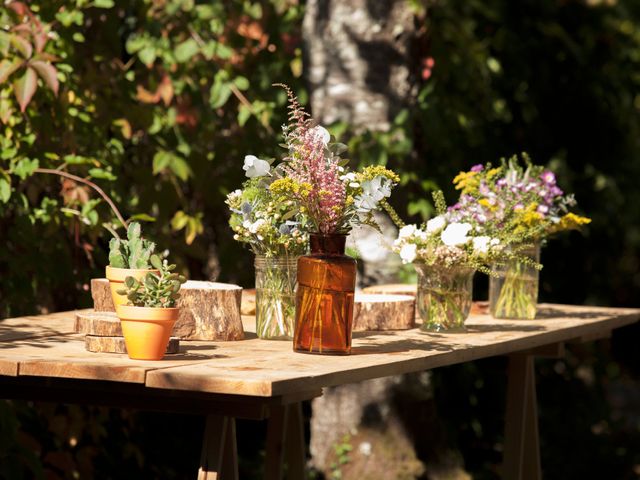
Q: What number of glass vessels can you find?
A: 4